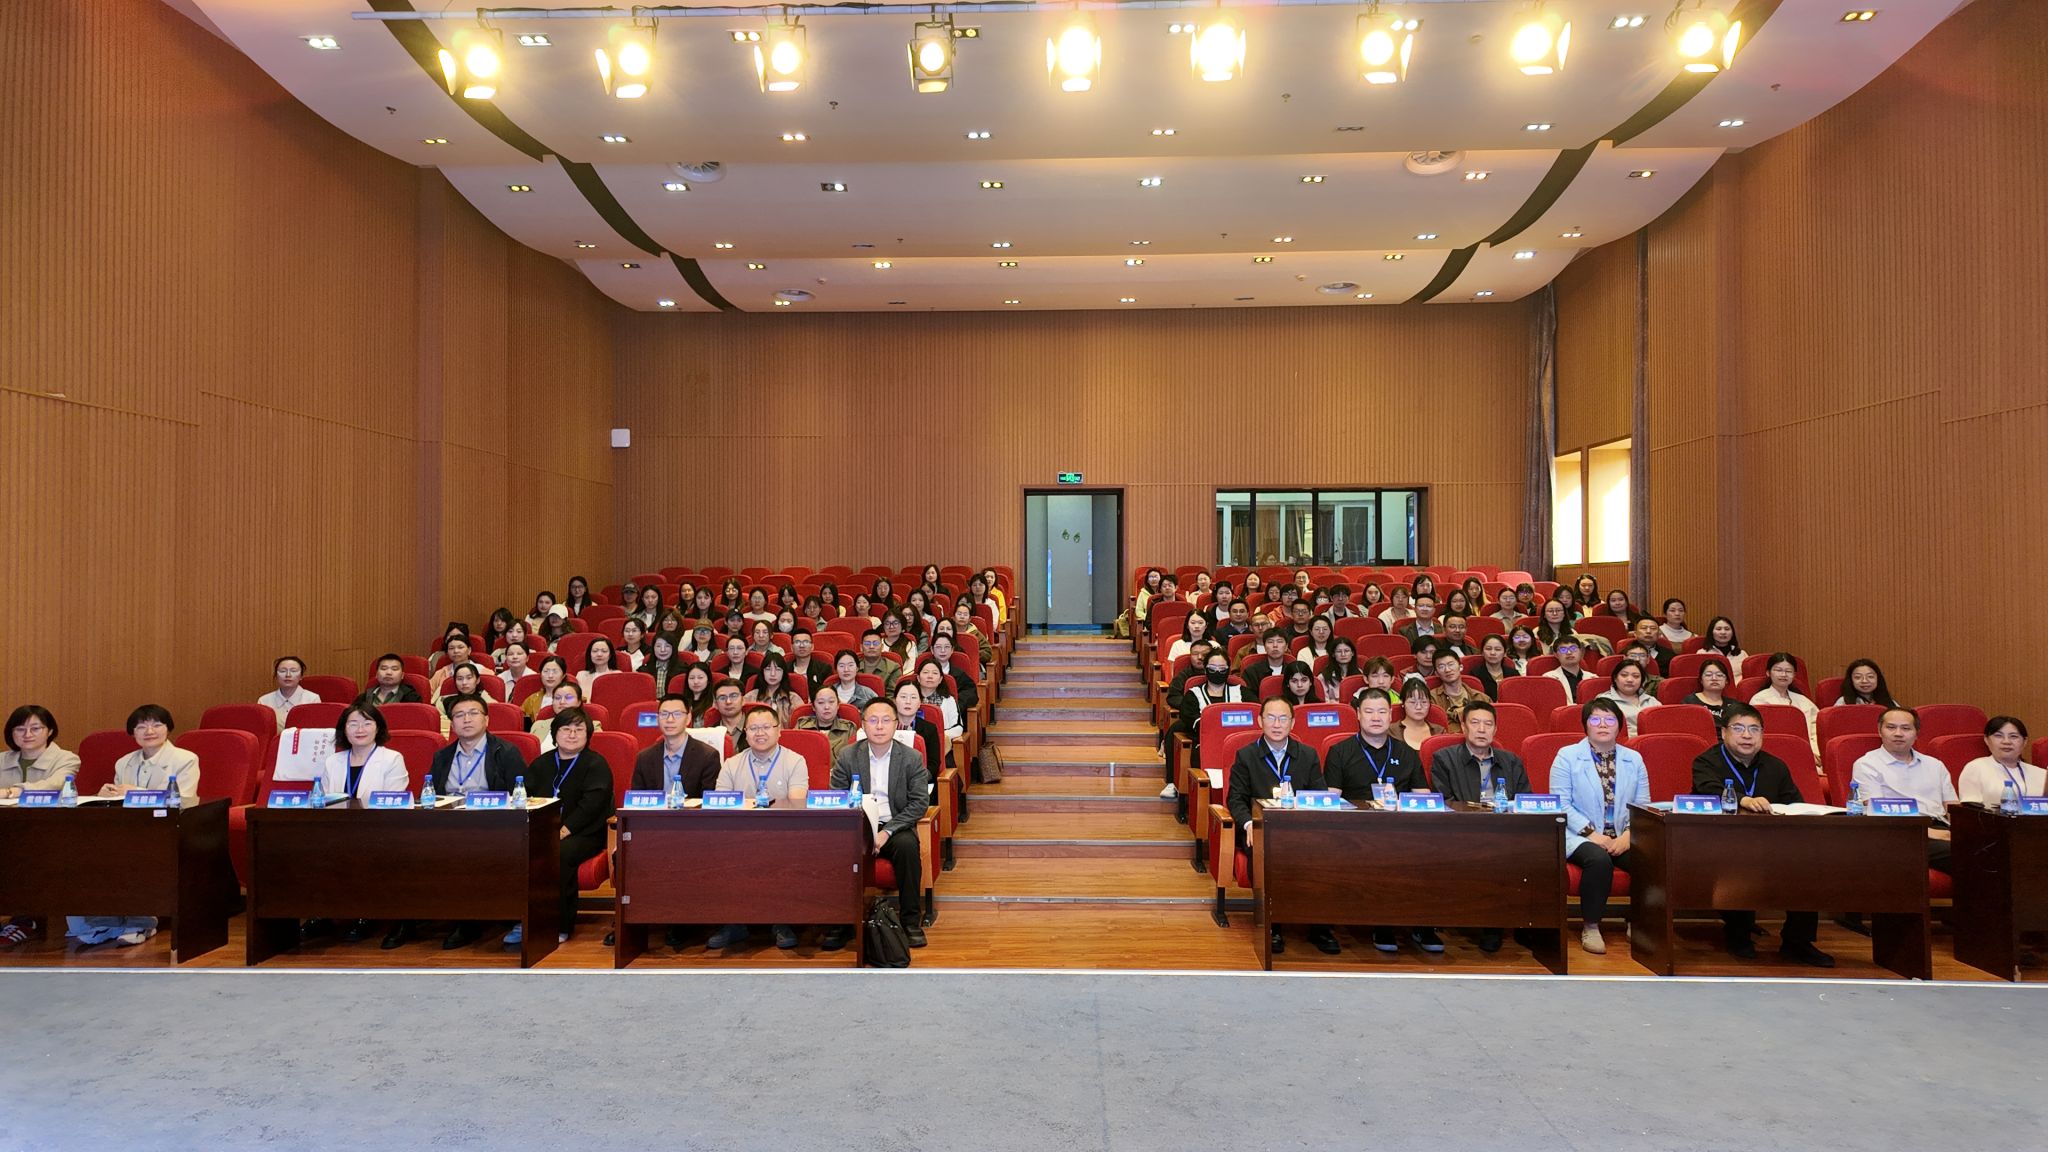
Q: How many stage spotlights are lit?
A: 9